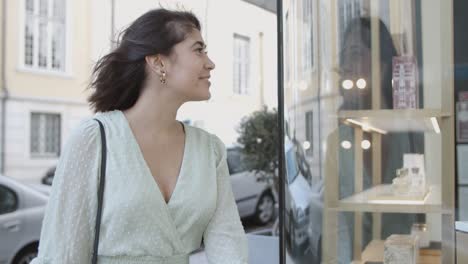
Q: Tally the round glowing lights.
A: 5